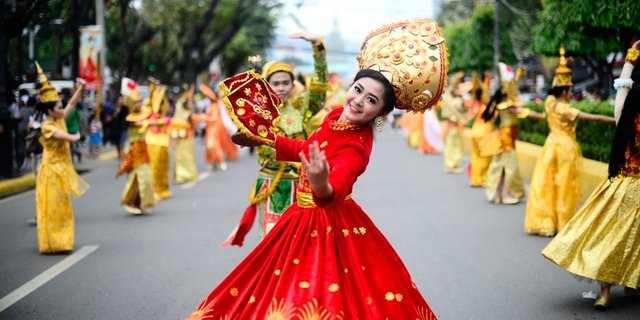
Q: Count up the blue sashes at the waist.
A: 0